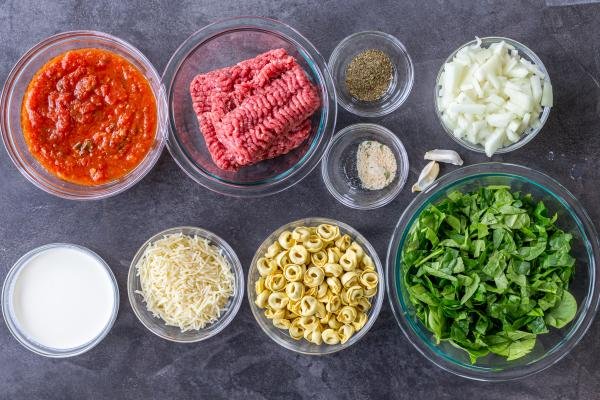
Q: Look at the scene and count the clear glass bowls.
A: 9